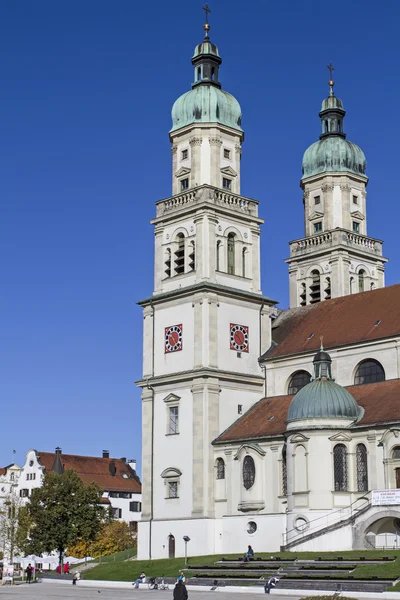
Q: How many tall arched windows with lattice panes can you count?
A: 2